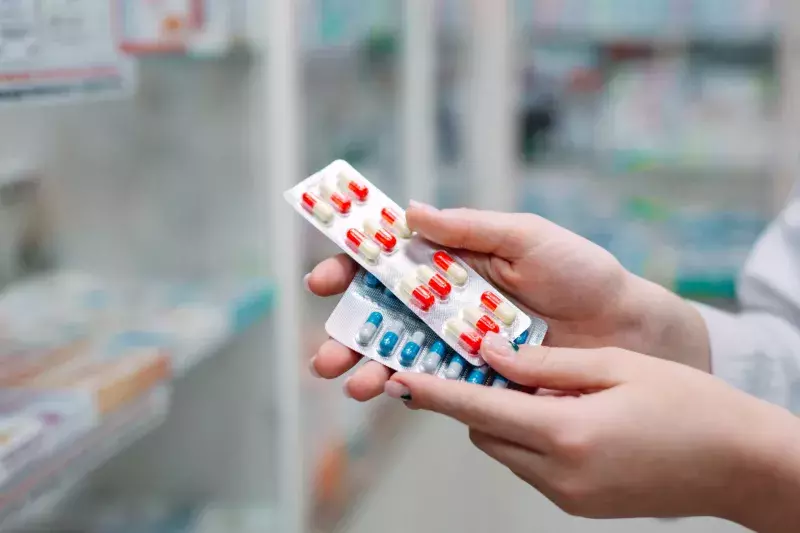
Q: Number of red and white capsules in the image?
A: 12